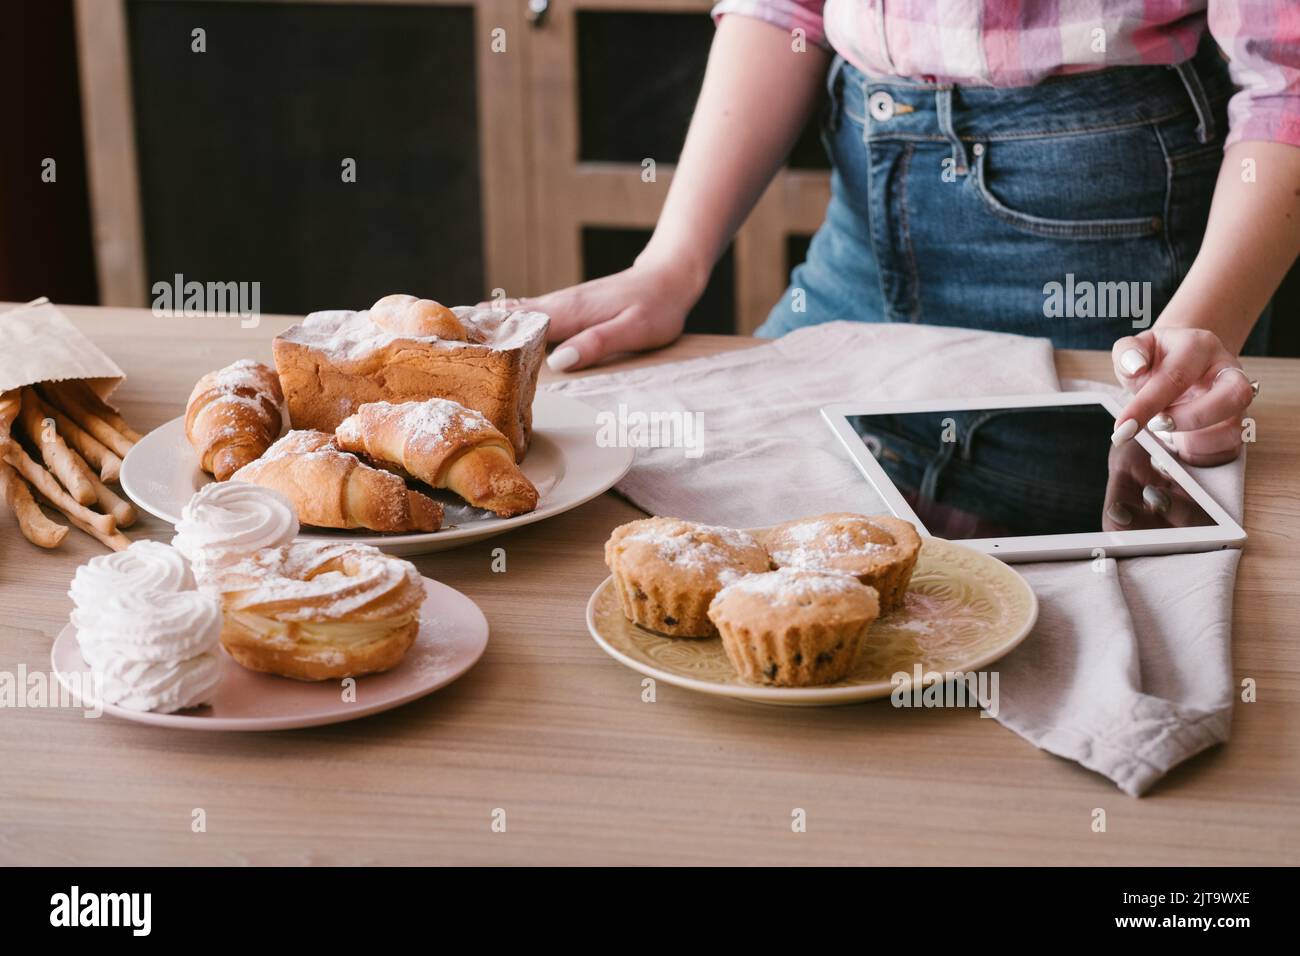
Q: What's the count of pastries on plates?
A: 11